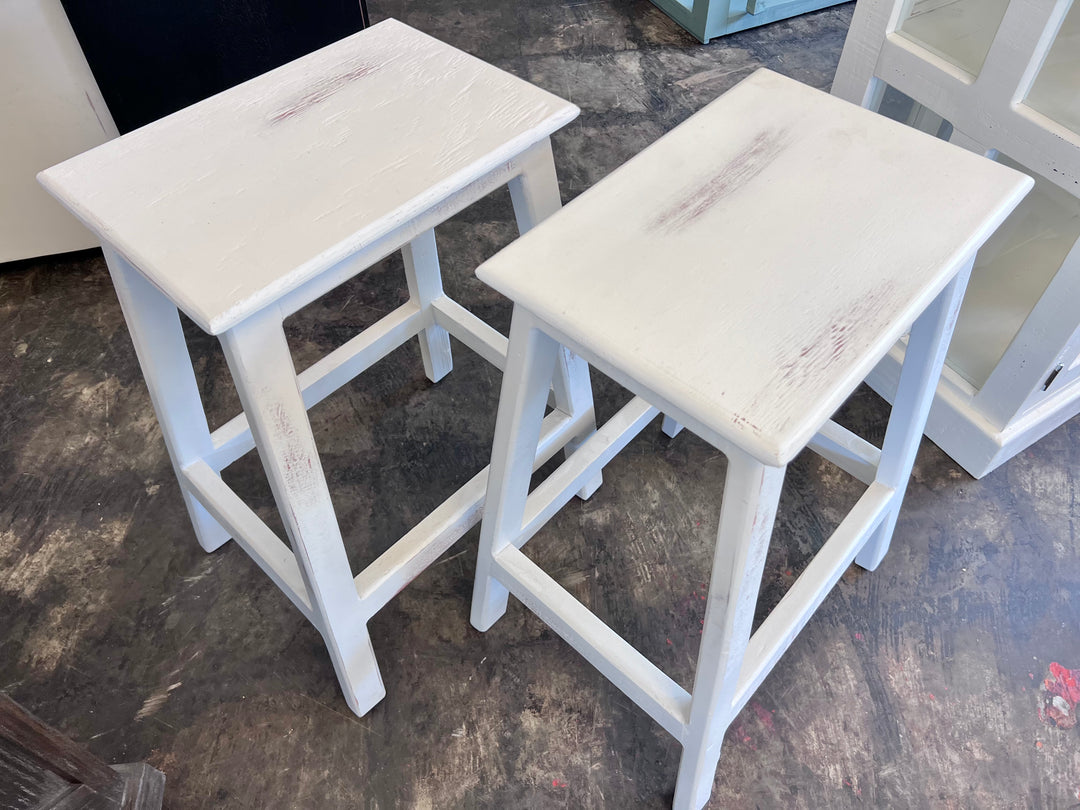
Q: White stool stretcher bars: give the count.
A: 8